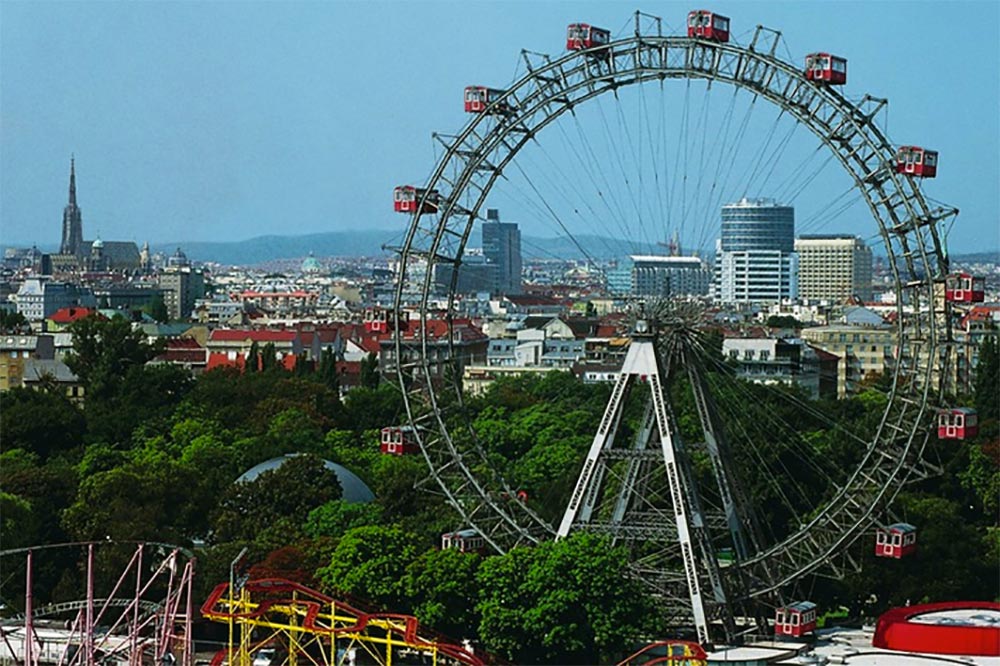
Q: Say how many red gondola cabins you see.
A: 13